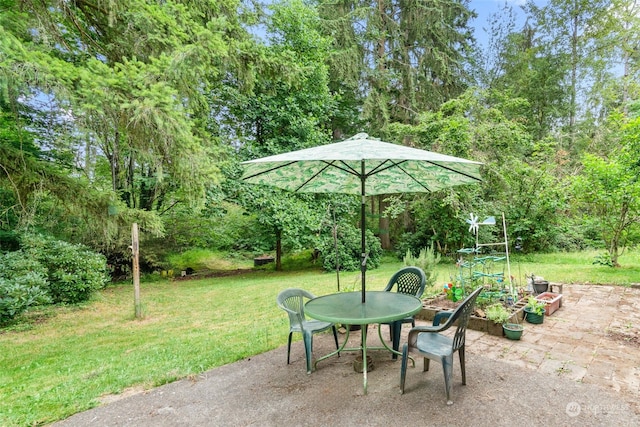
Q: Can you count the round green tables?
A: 1